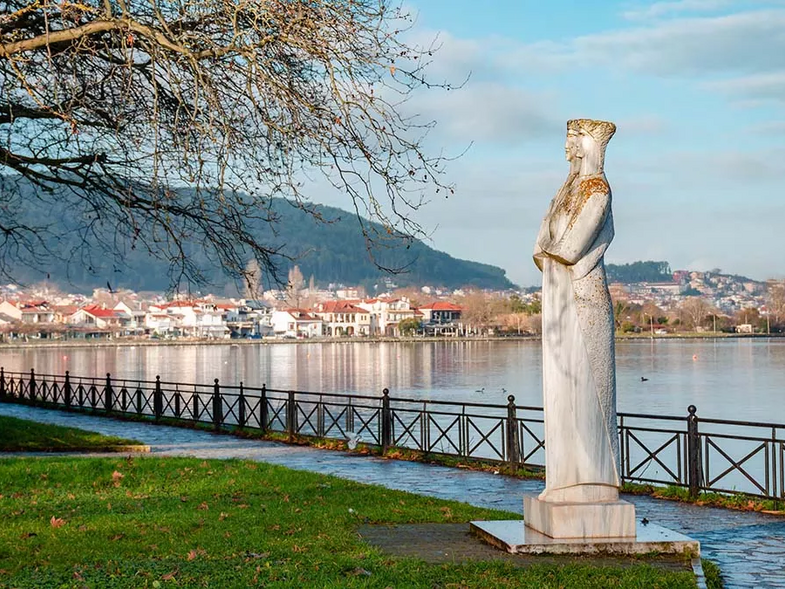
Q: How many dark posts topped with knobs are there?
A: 11